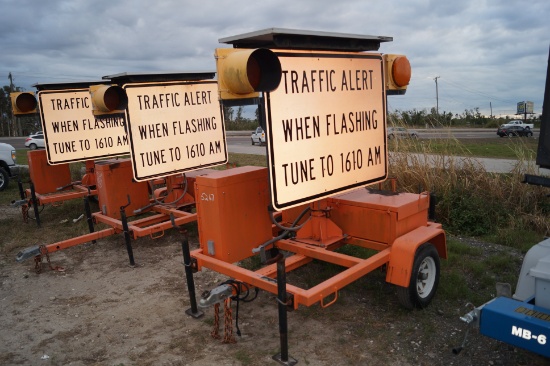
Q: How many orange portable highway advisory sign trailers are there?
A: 3